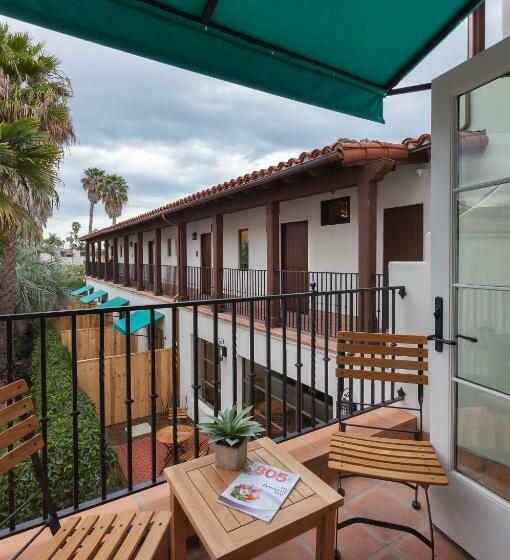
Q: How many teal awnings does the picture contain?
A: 5